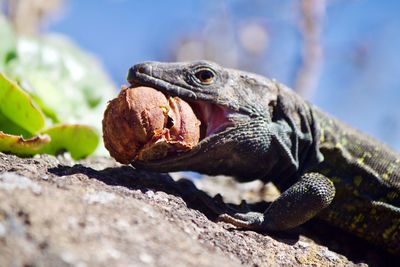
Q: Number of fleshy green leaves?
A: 3